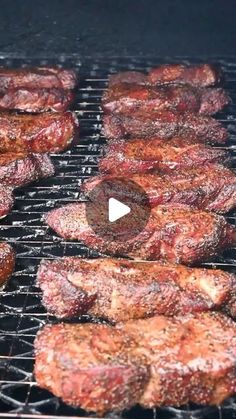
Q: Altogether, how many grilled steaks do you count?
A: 14